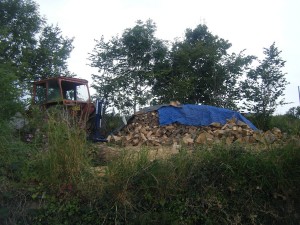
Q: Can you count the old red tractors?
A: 1